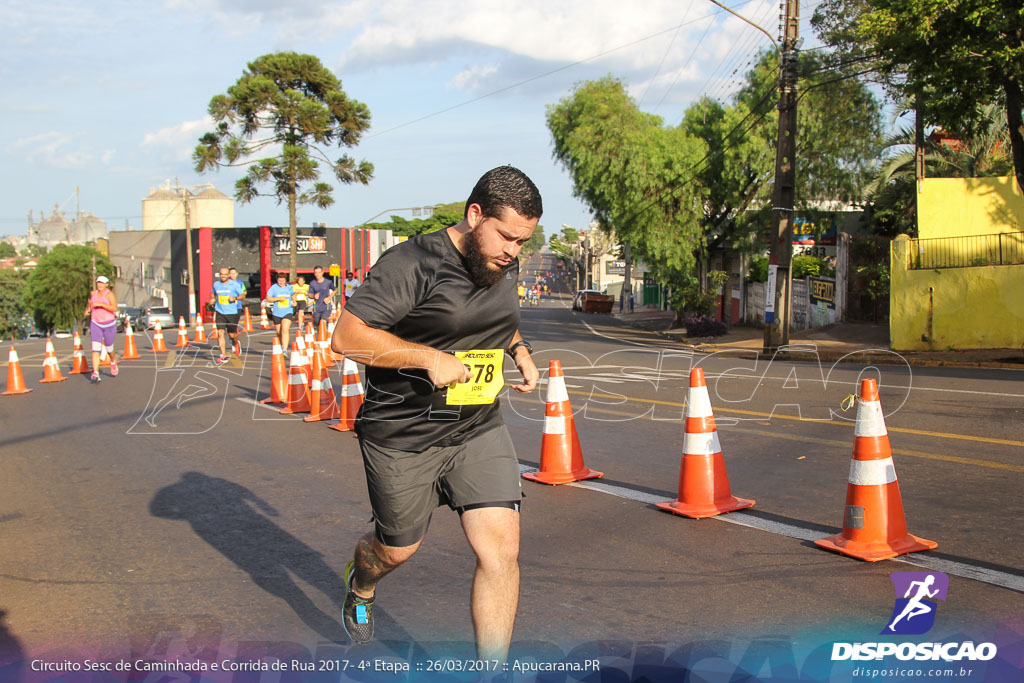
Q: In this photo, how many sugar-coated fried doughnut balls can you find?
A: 0